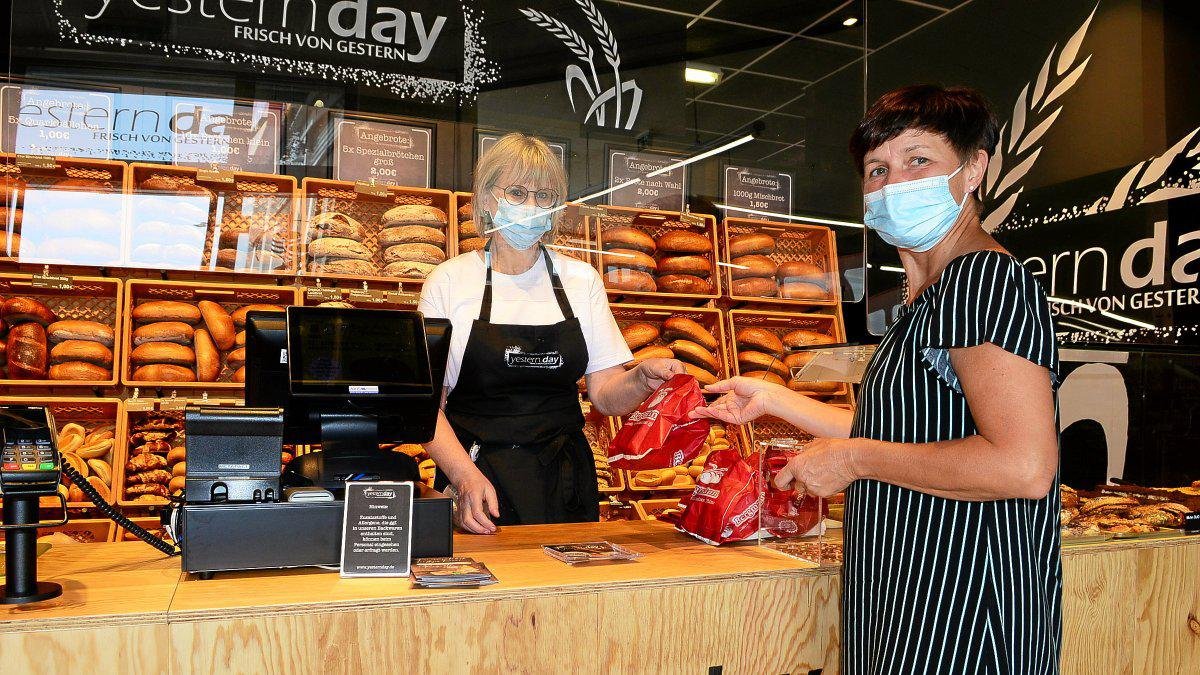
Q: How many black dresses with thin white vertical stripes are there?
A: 1